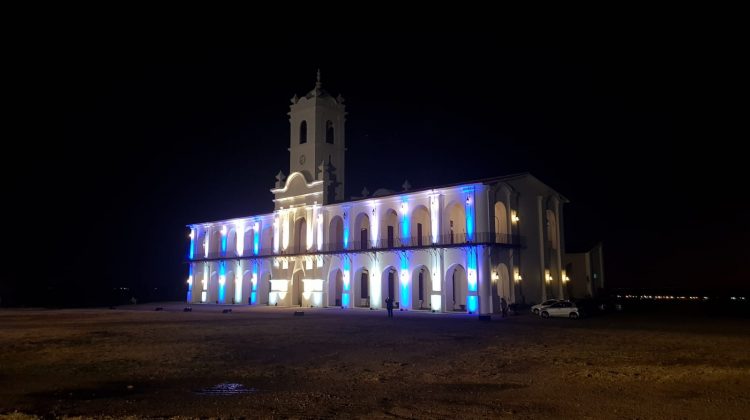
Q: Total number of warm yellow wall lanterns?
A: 5